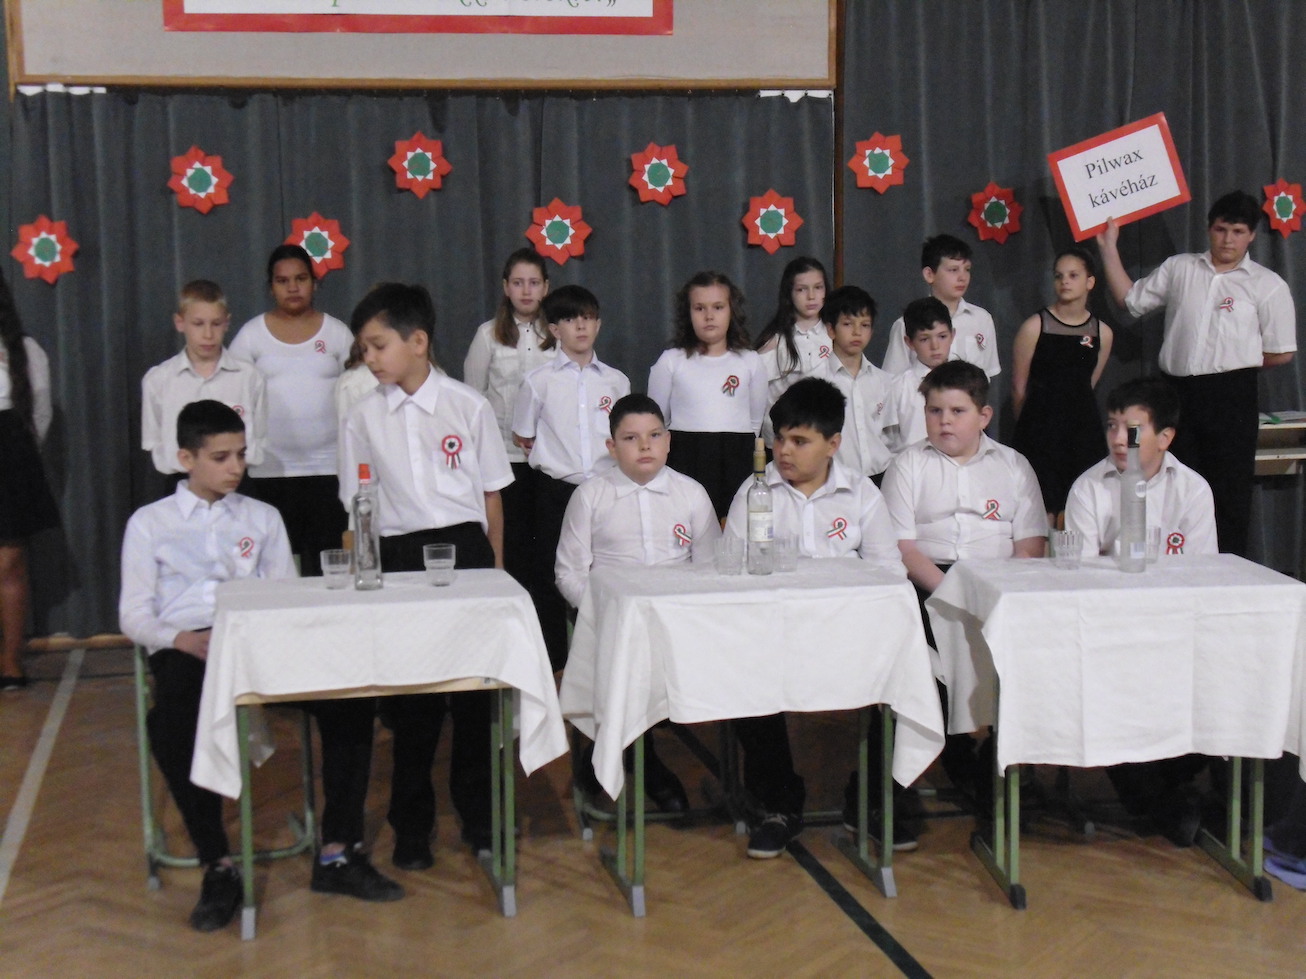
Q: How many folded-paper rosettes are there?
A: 10